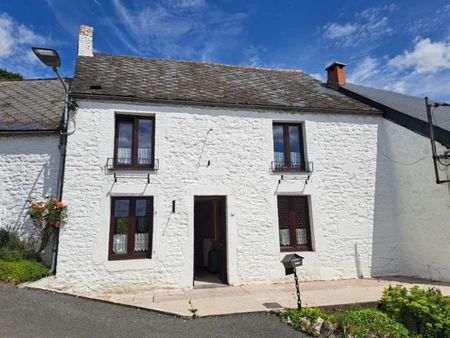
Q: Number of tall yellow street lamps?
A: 0